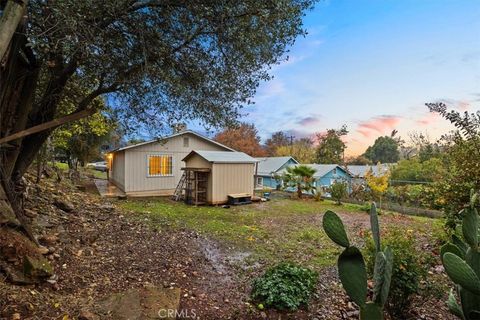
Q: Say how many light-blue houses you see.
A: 2